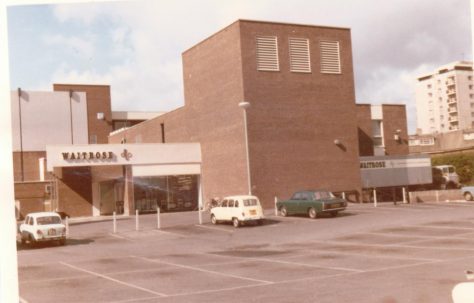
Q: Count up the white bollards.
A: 9